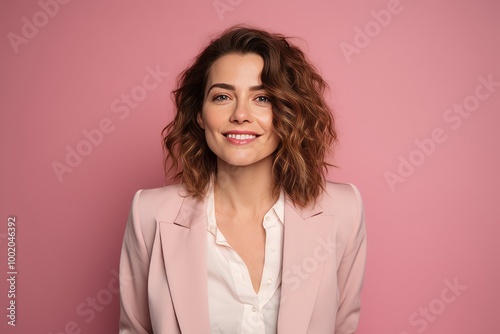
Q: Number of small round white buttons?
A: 5